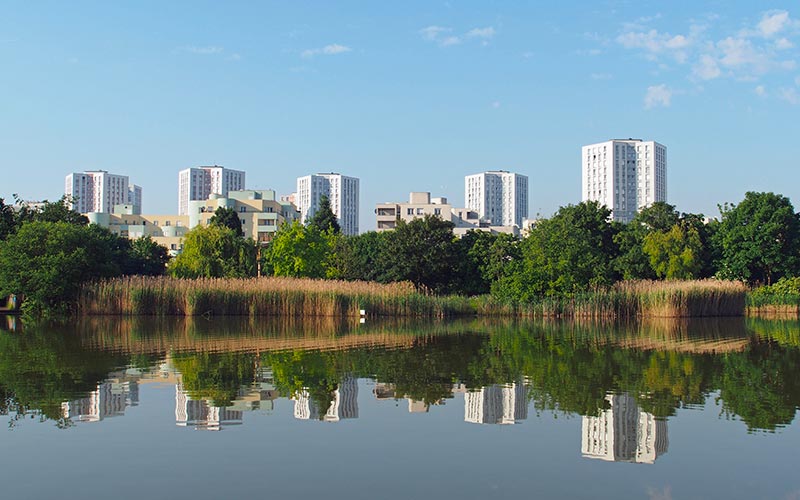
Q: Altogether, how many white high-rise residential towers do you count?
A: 5